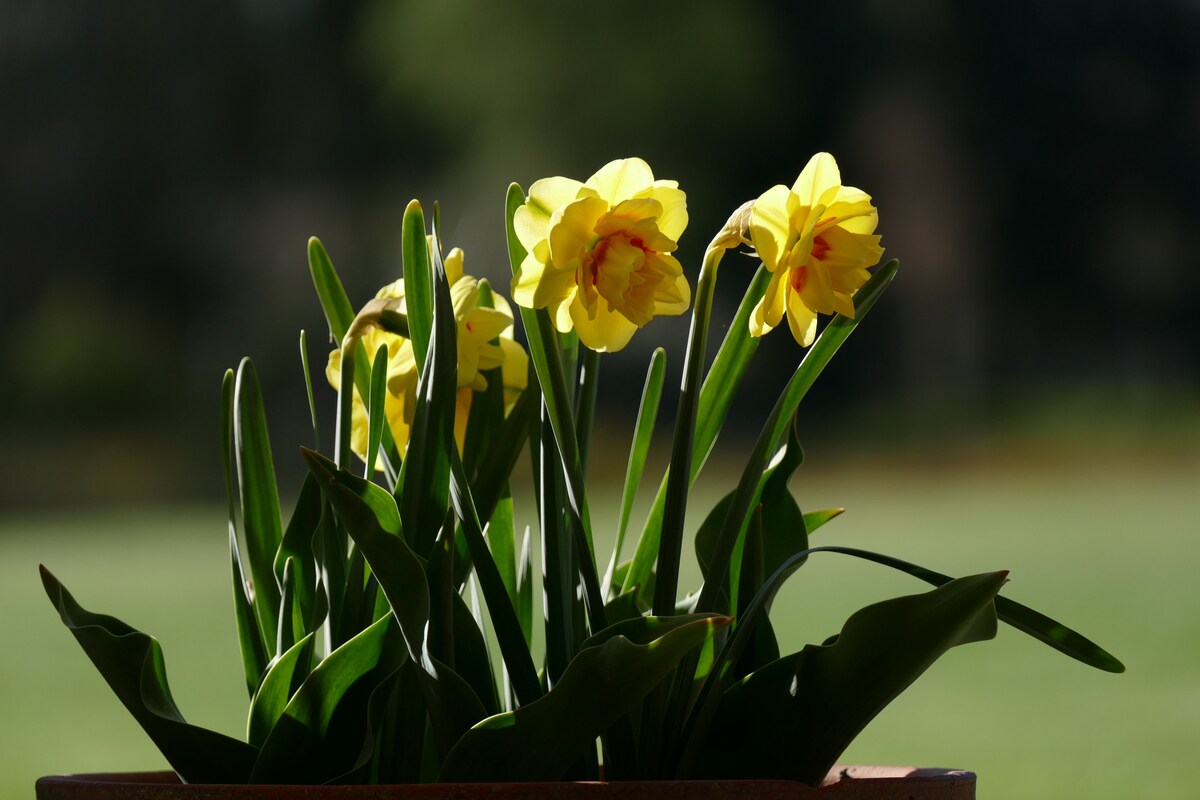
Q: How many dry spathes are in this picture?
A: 2